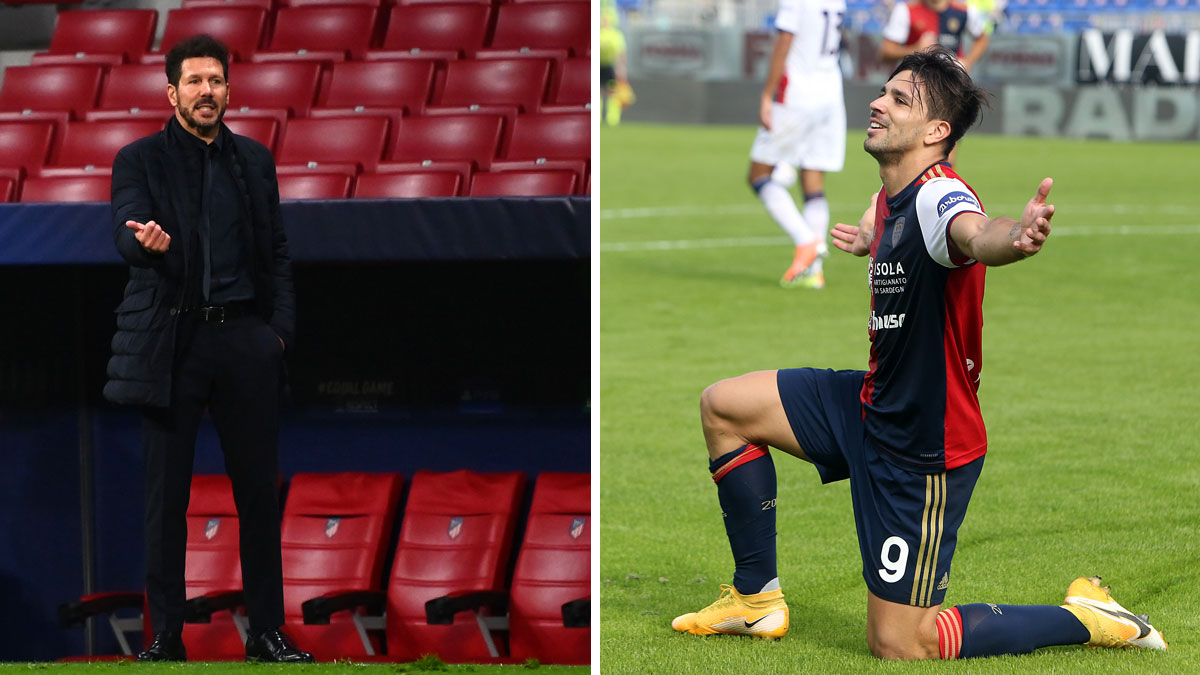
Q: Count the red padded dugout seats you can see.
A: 4